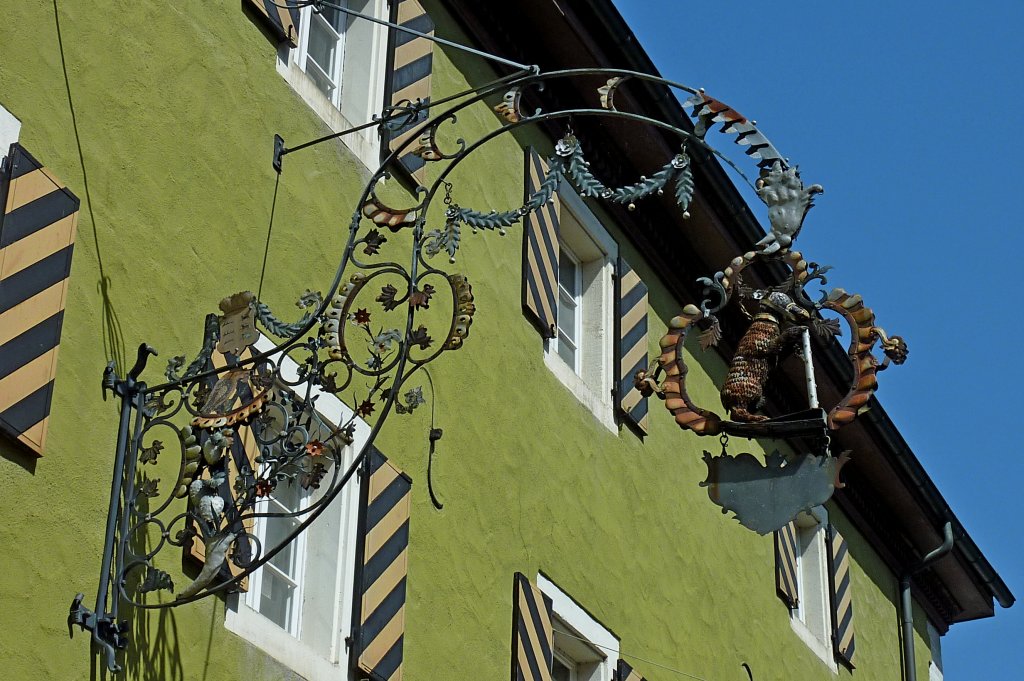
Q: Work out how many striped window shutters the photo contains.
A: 11